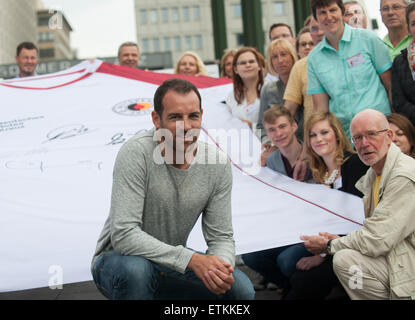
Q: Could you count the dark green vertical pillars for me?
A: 3